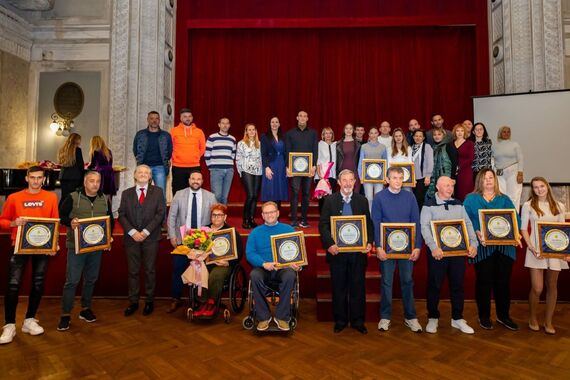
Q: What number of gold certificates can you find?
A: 12